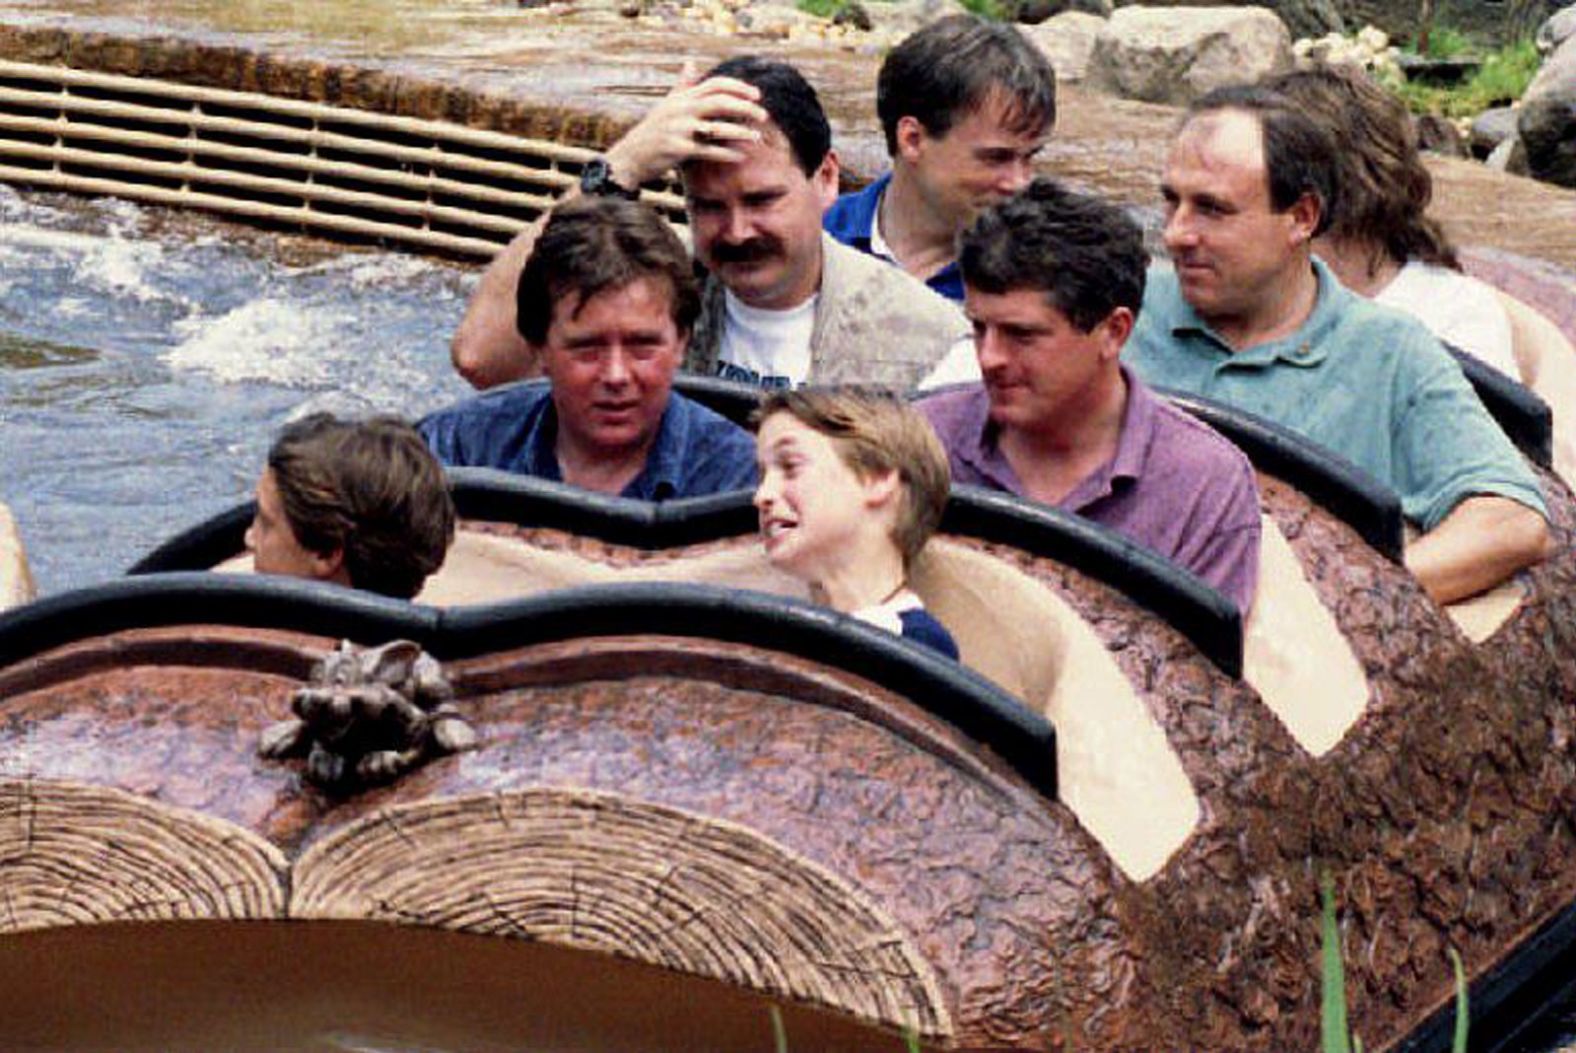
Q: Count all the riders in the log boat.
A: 8